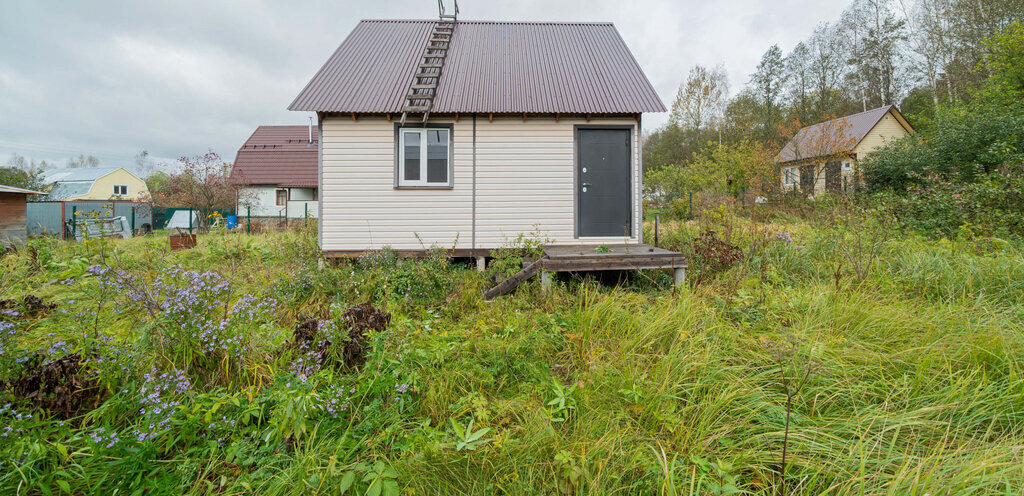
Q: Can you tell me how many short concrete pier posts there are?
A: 4